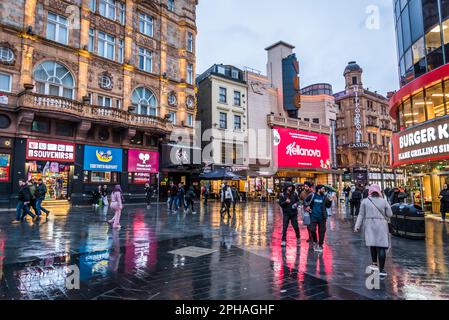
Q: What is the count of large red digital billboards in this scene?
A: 1